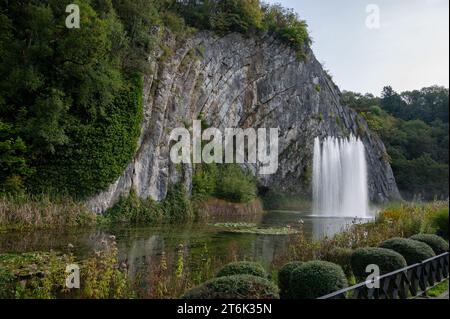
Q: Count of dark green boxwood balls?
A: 7